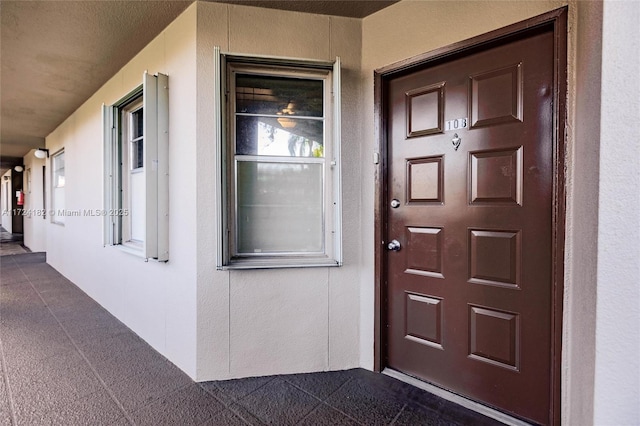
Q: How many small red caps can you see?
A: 0